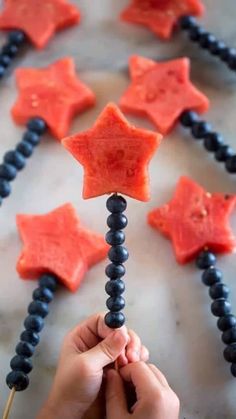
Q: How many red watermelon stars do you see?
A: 7